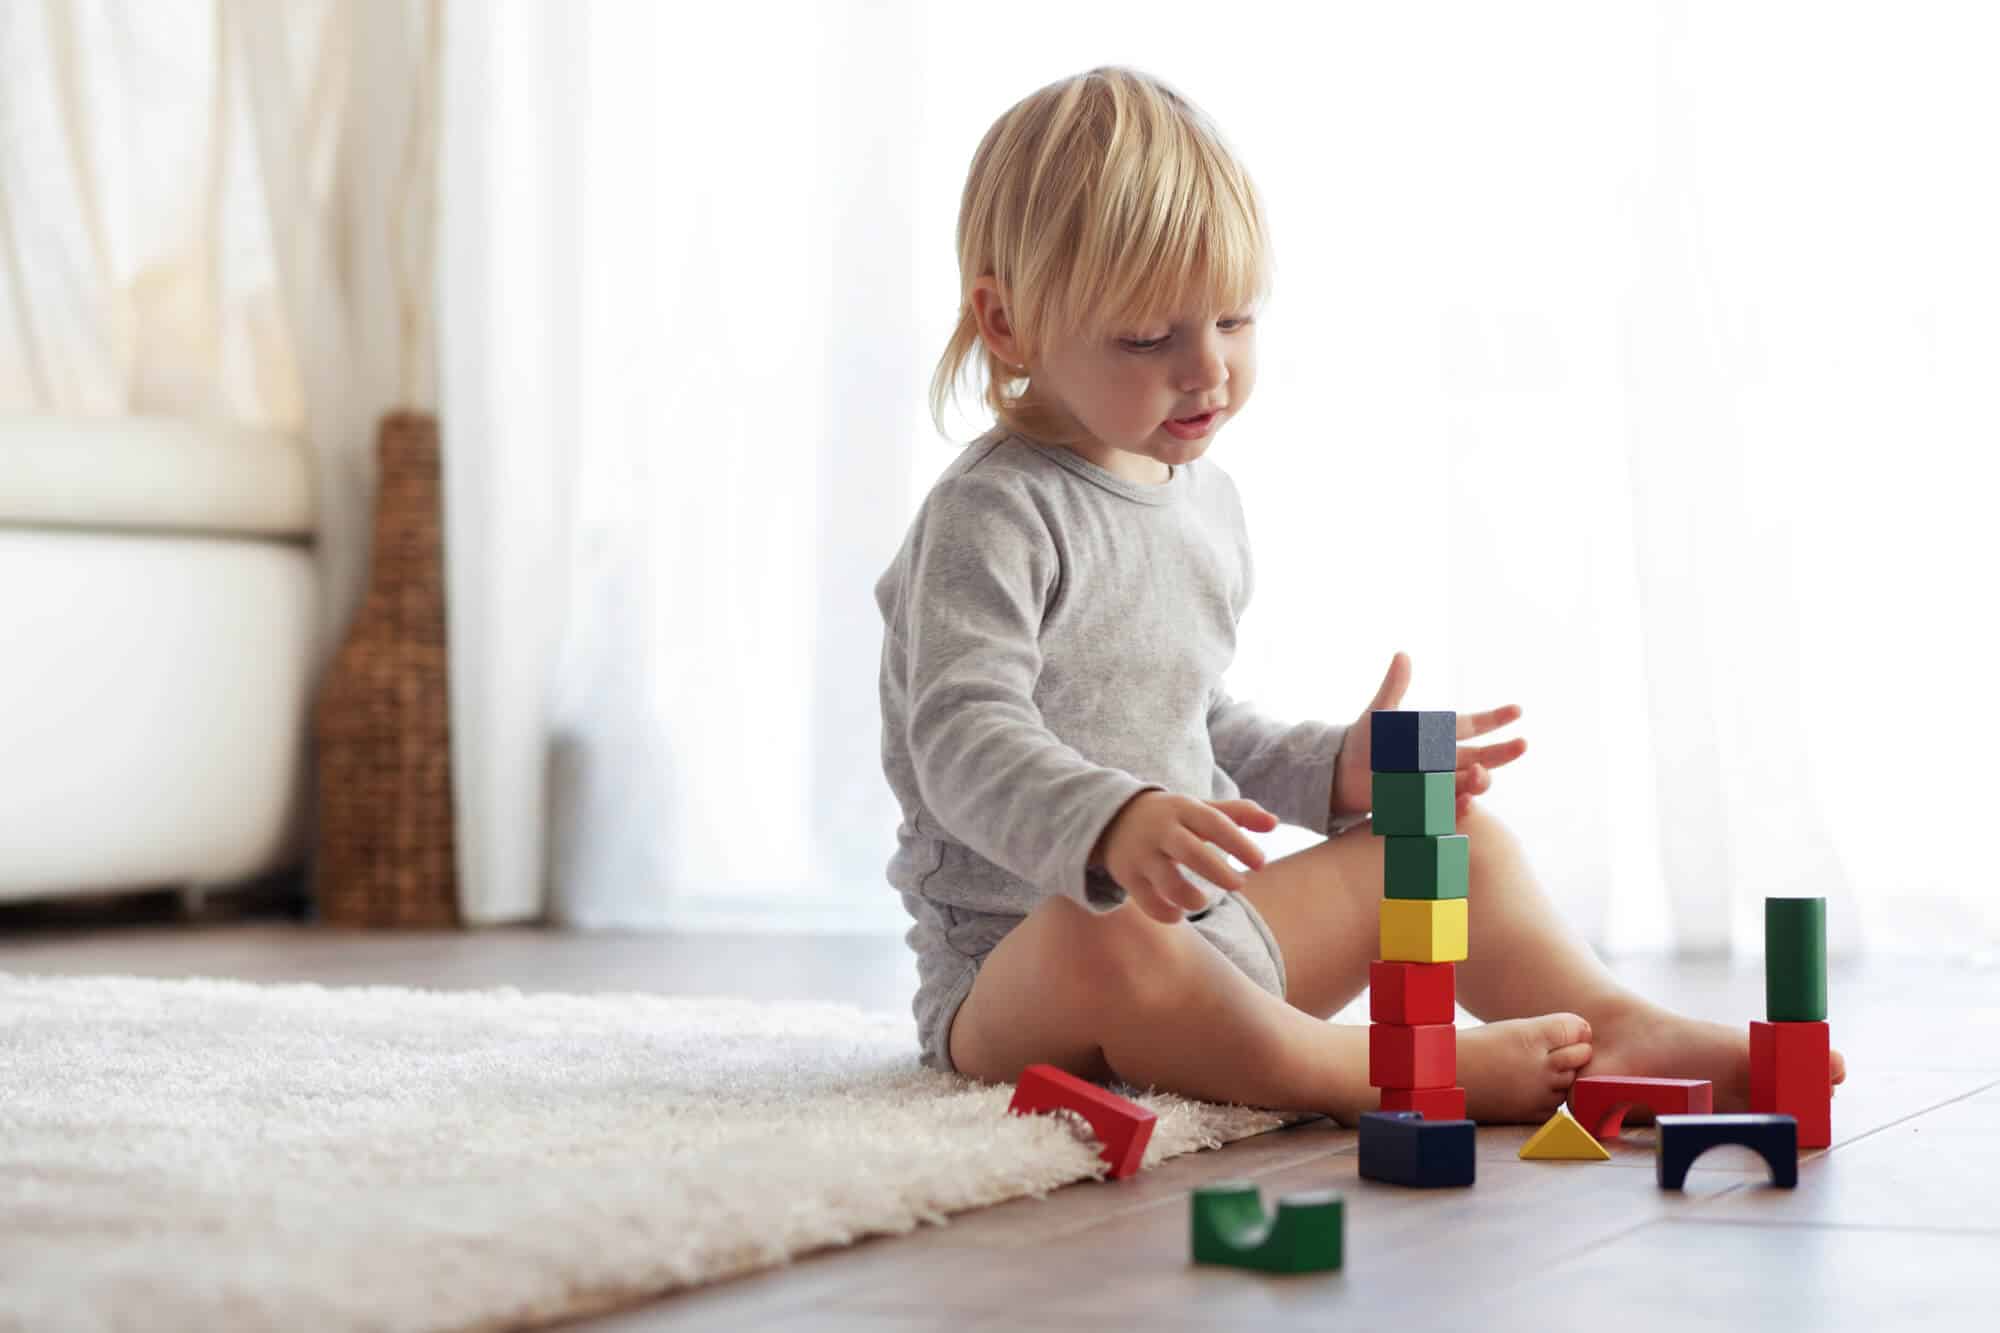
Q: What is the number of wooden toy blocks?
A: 15